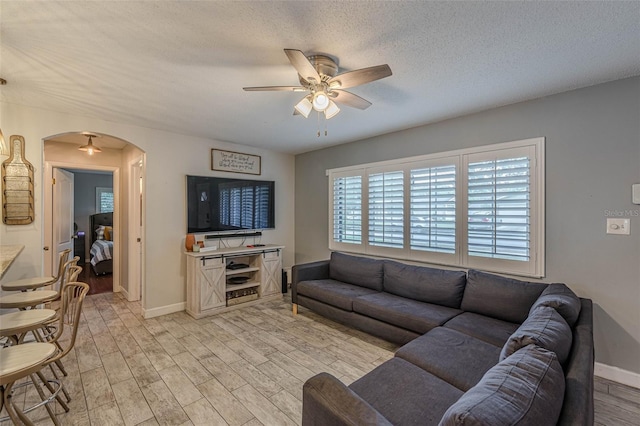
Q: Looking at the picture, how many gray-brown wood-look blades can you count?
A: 5